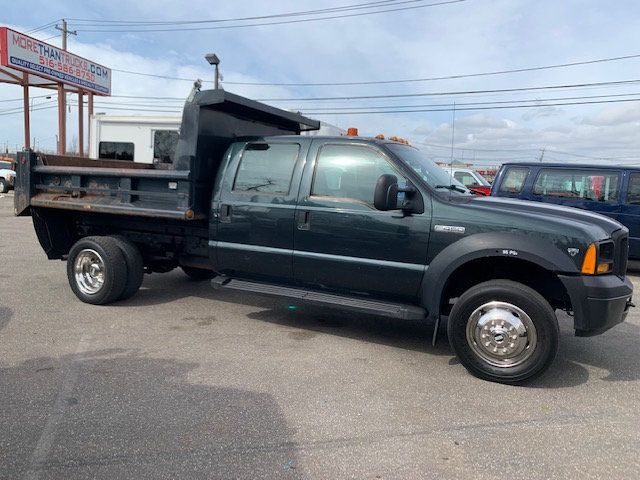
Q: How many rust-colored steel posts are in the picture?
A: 4